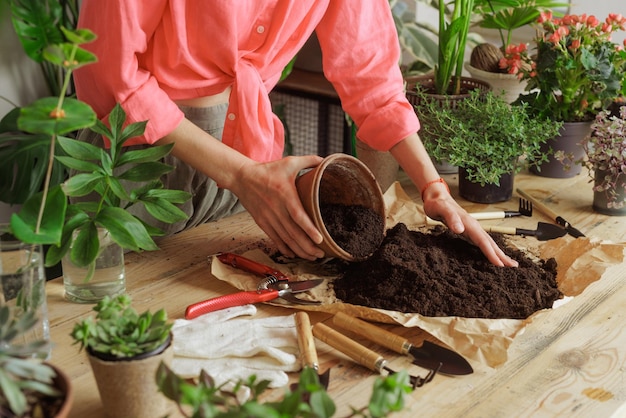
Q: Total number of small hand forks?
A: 2